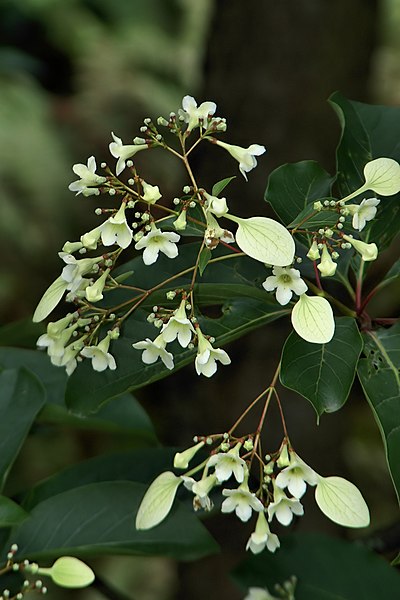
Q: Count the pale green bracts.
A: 7